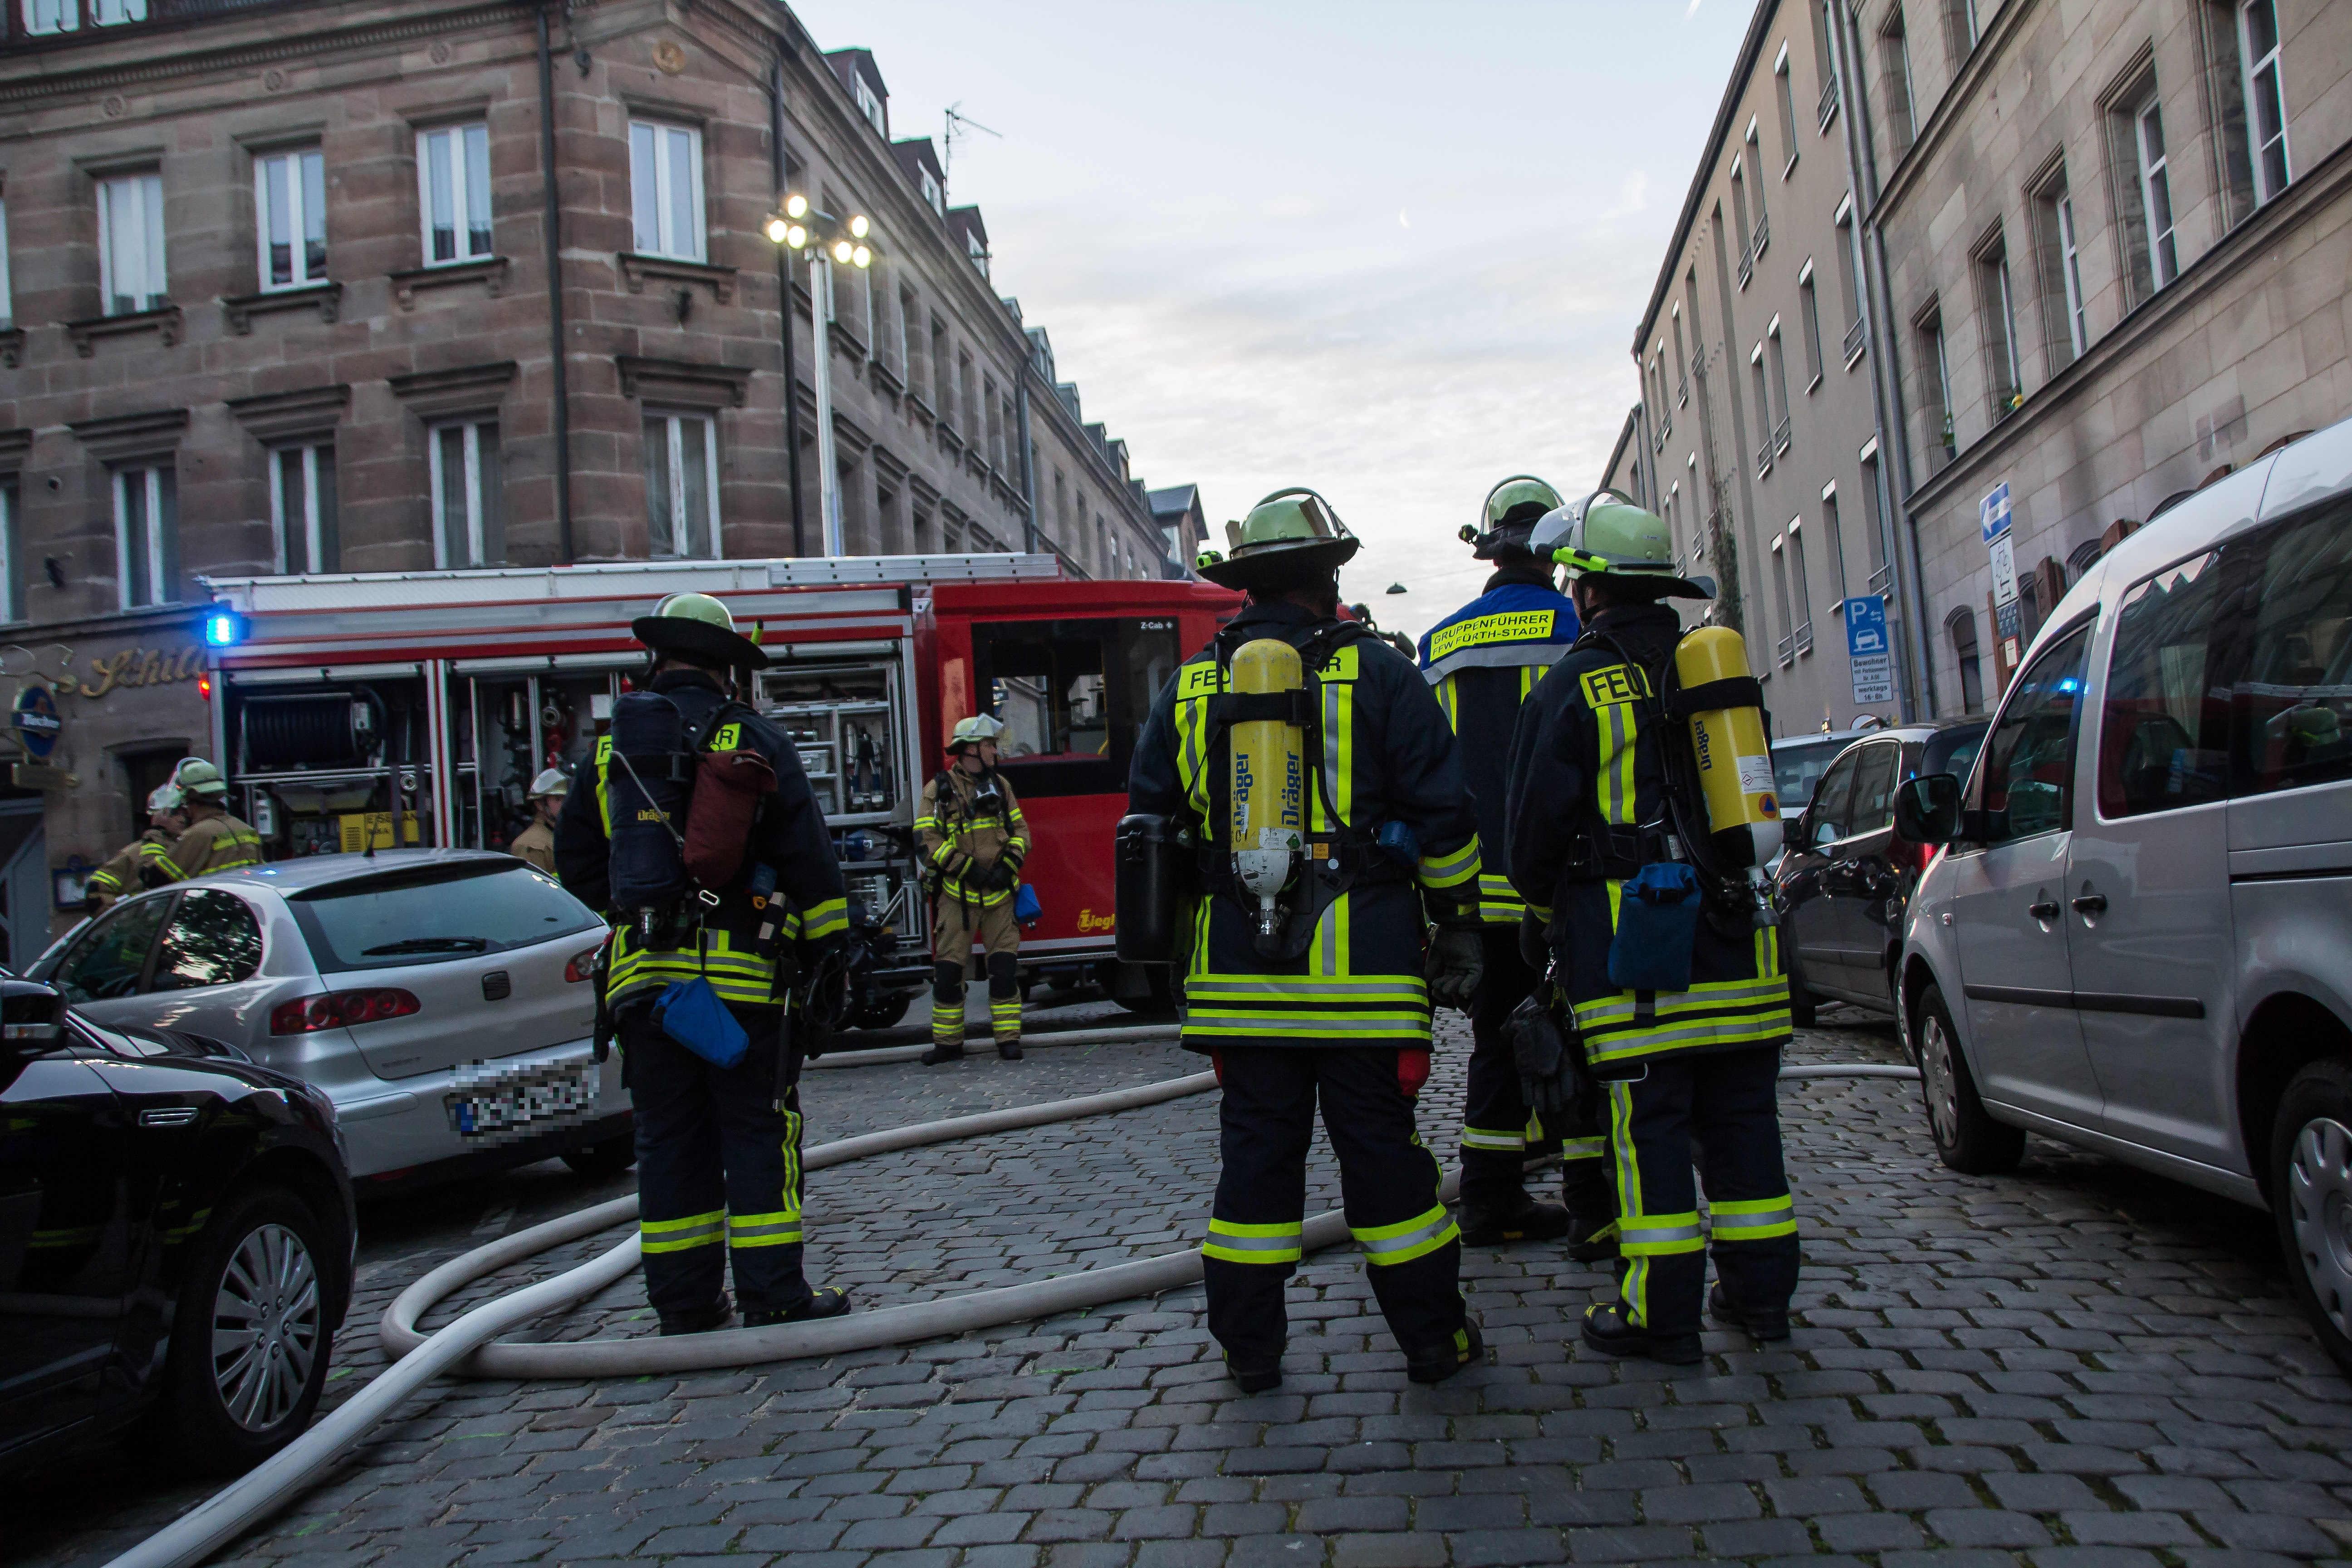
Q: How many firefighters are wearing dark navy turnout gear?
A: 4